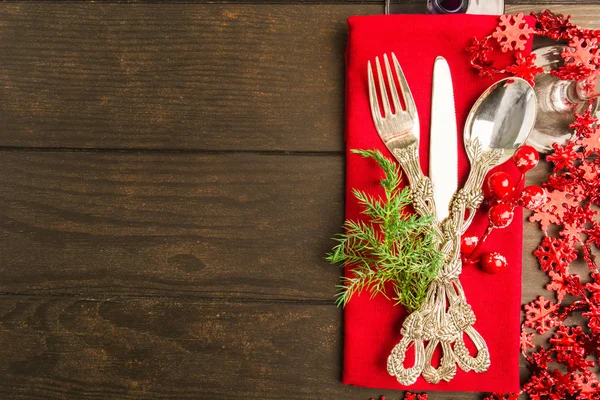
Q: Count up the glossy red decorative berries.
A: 6